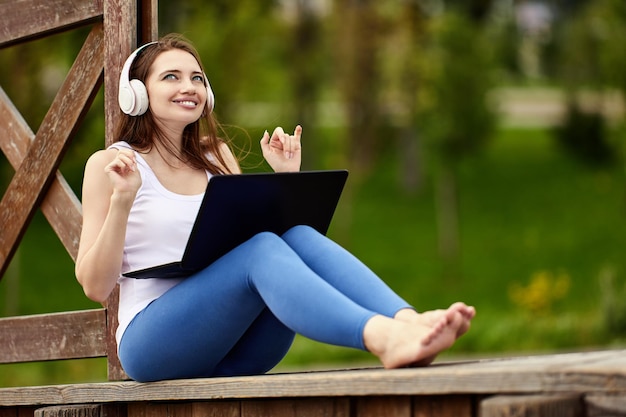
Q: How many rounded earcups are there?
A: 2